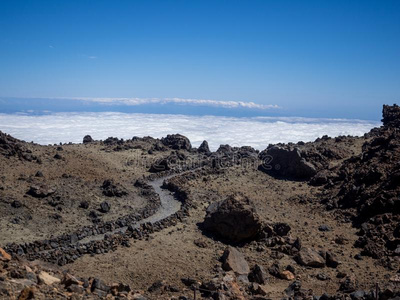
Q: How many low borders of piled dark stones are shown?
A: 2